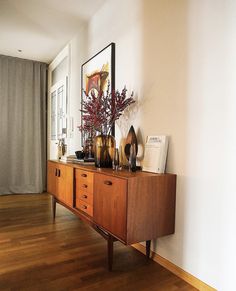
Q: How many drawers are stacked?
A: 4